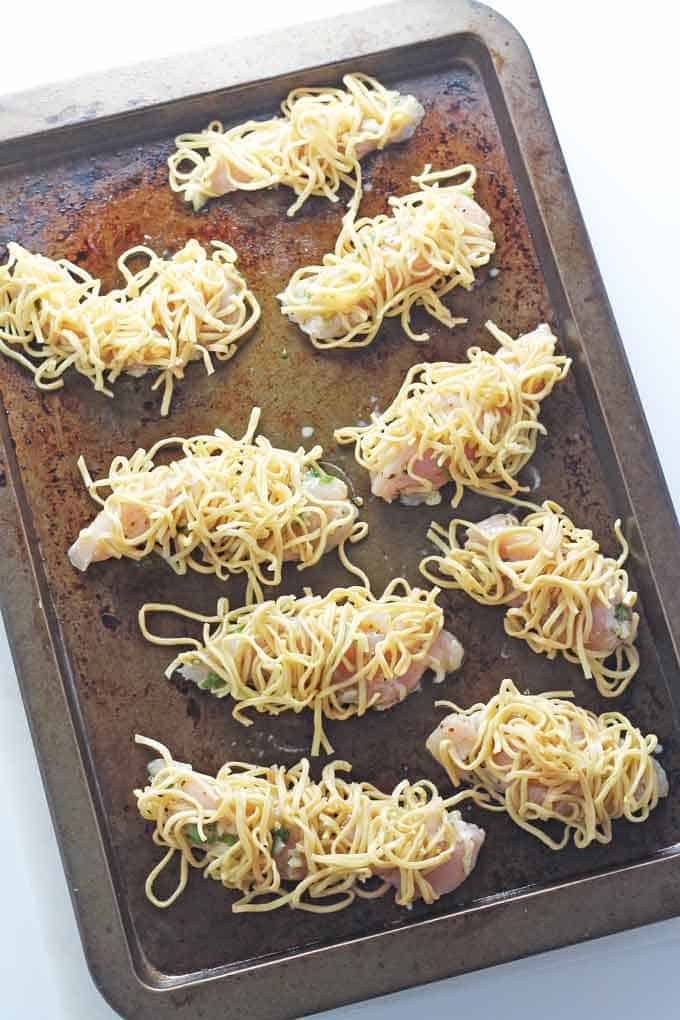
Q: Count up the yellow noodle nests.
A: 9